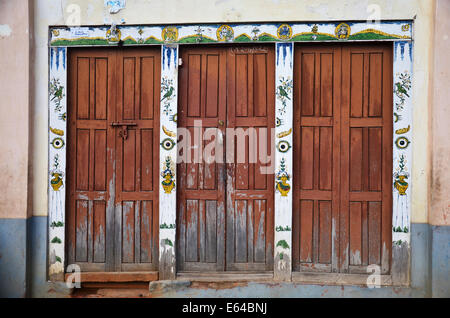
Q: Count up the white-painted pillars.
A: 4